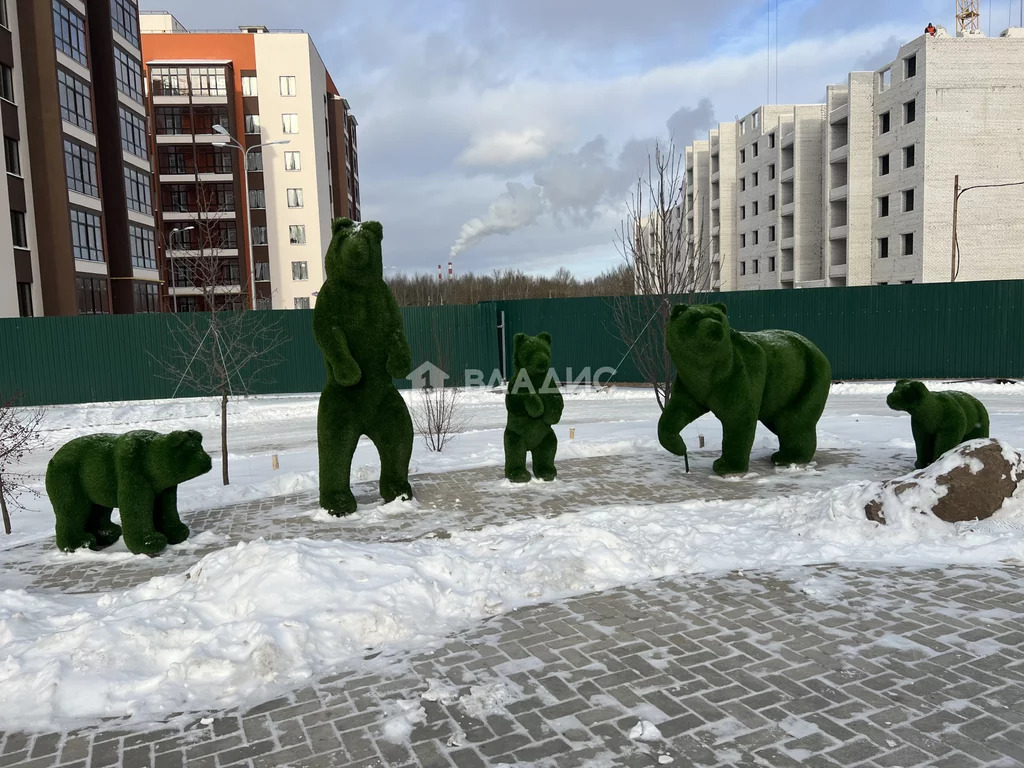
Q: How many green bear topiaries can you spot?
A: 5